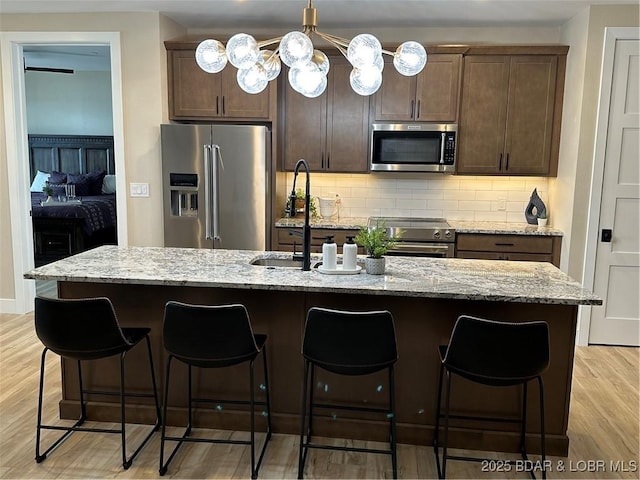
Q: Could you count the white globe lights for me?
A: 12